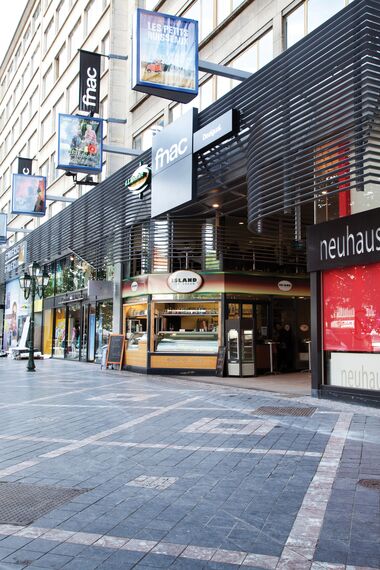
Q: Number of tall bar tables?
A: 2